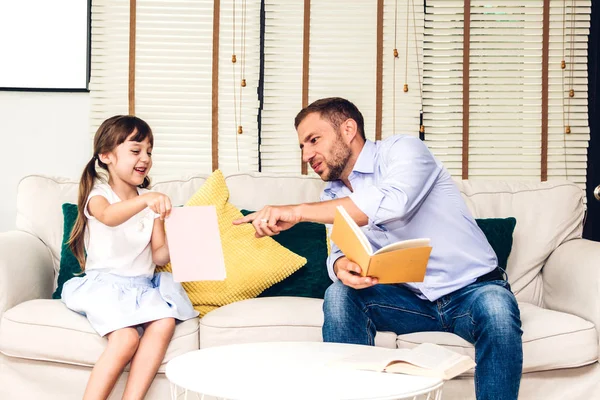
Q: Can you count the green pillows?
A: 3